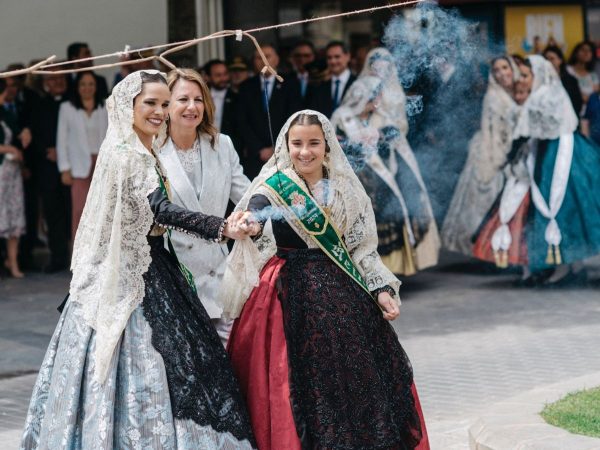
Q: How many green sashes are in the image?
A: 2